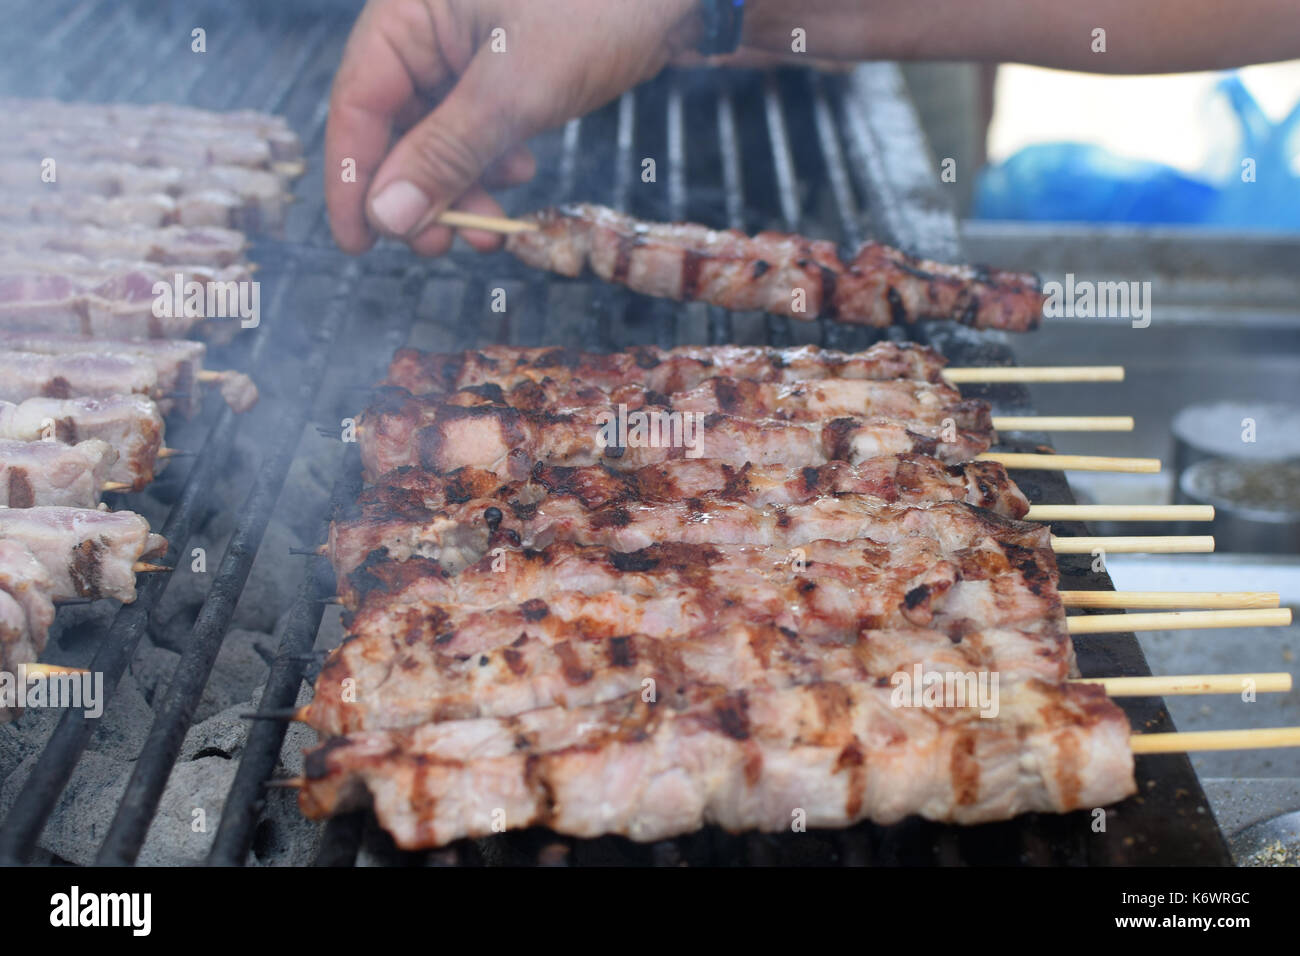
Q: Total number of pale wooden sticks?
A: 10